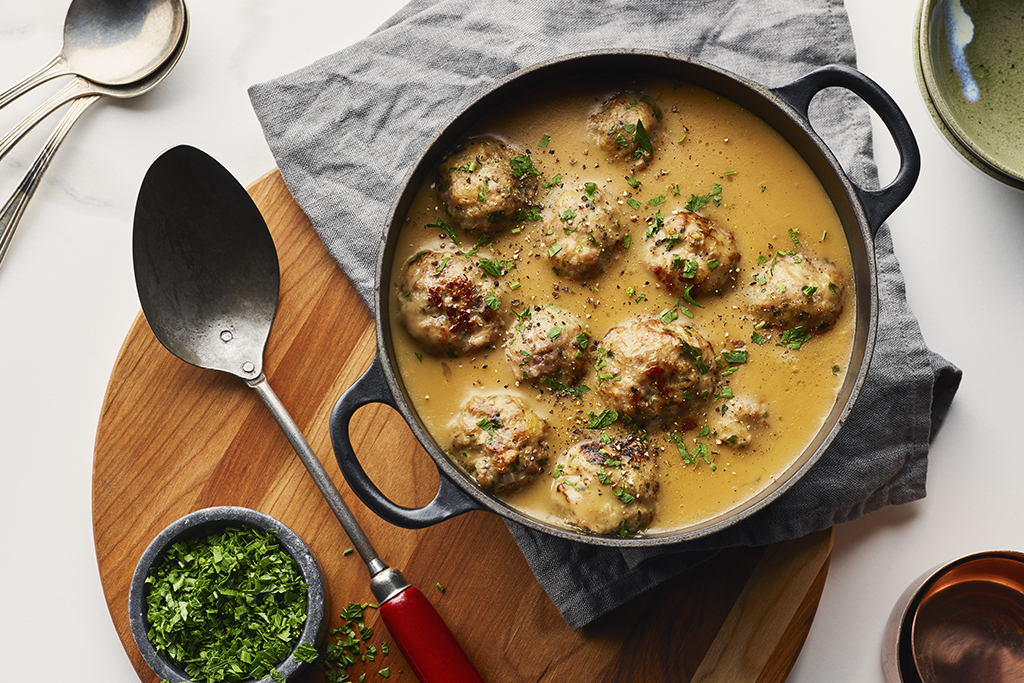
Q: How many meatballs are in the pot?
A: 11